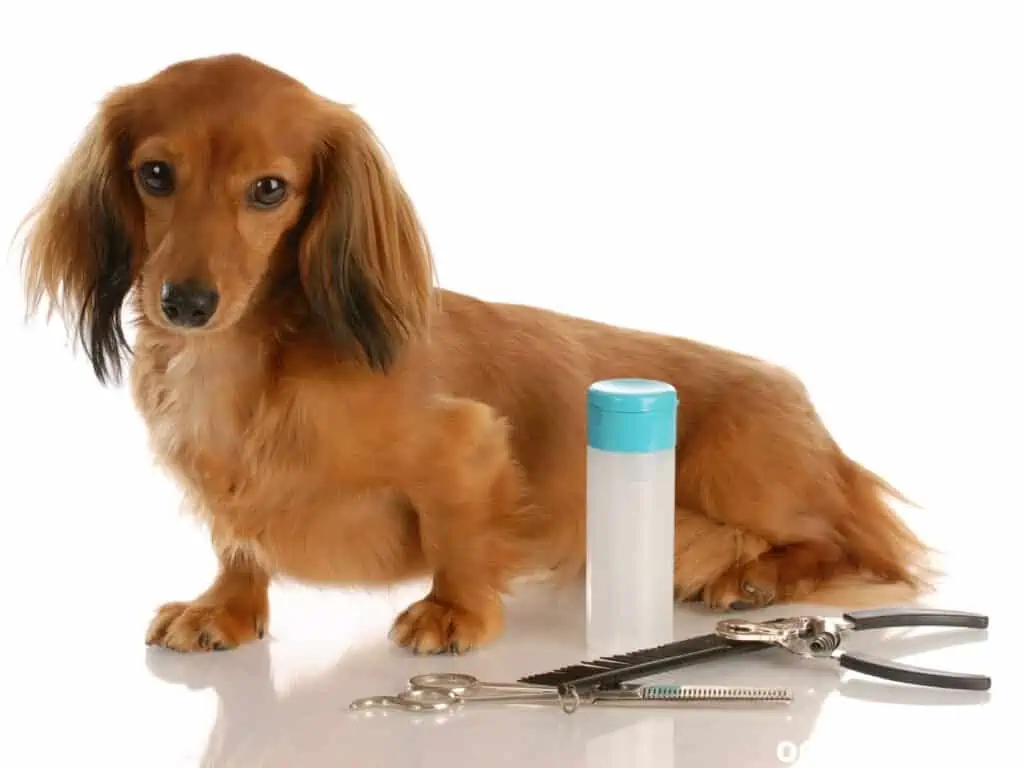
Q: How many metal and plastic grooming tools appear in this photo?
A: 3